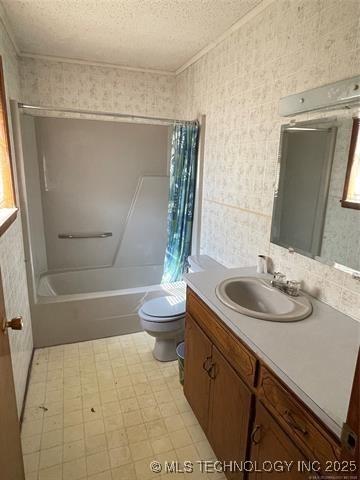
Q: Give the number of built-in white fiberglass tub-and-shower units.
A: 1